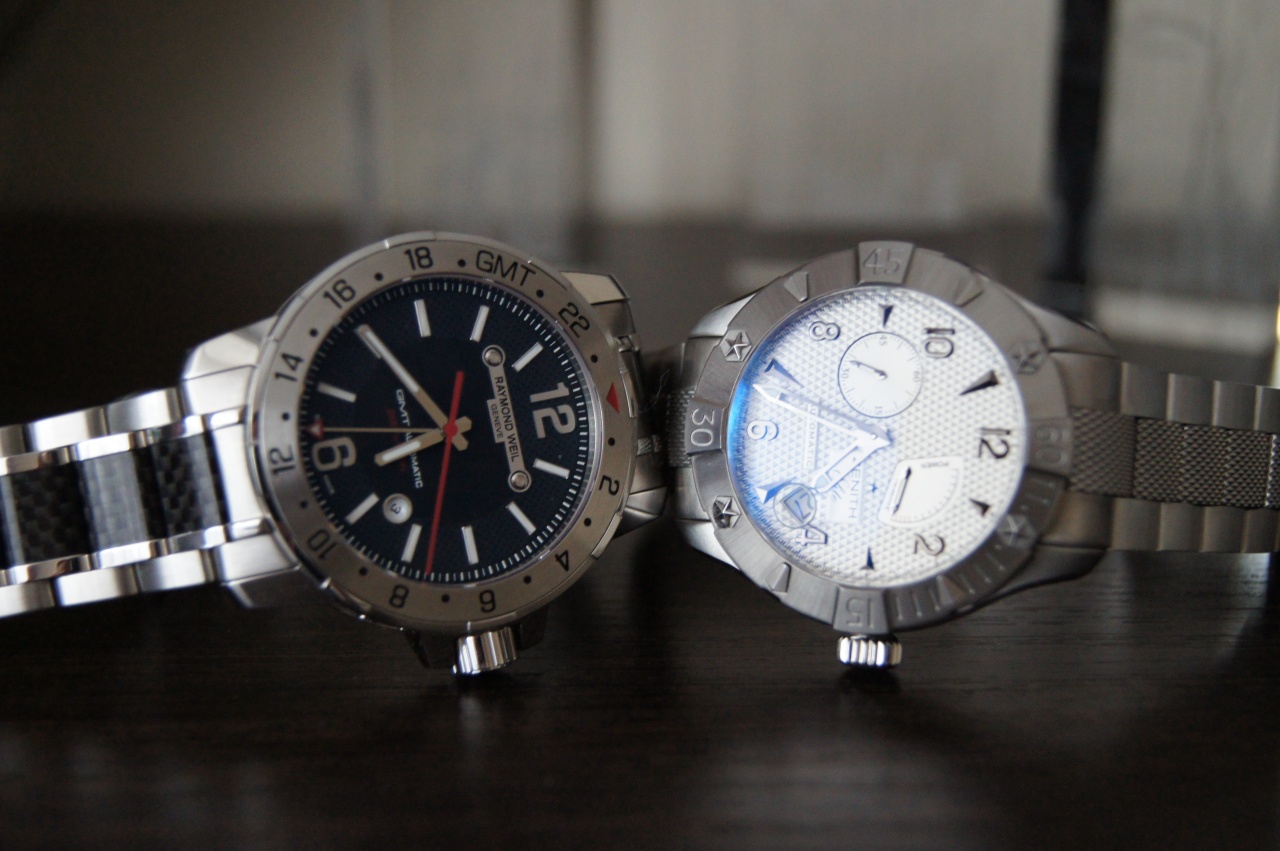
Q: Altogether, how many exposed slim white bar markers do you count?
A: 9